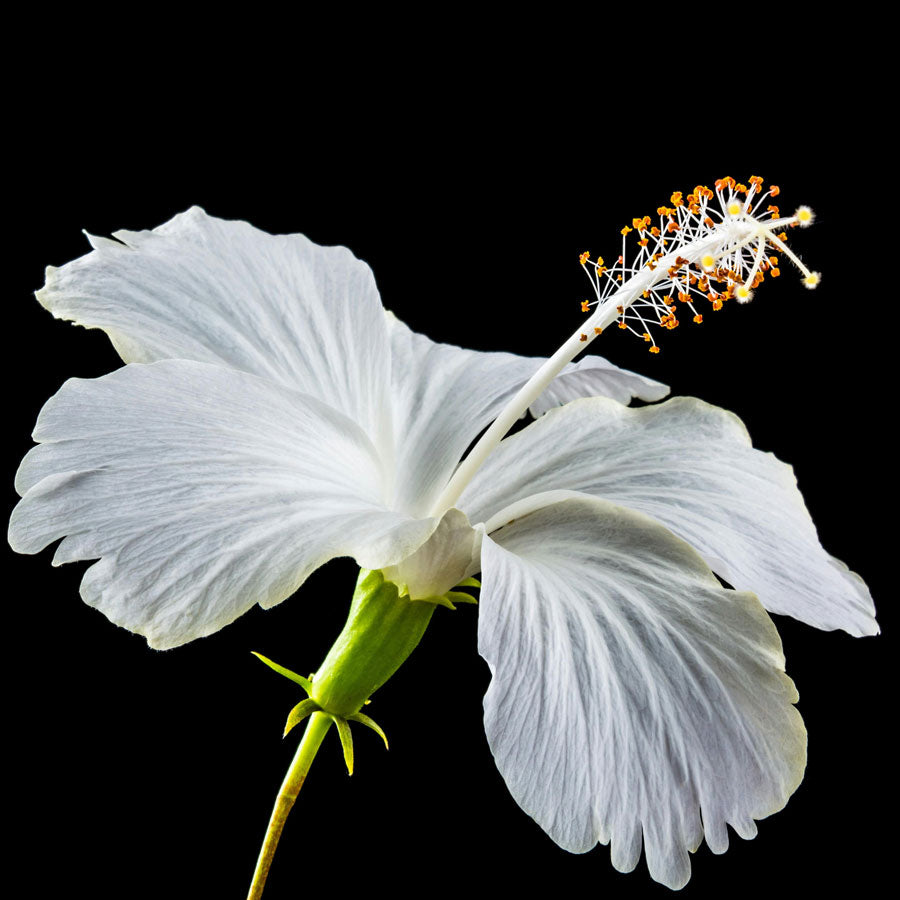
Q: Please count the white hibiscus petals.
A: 5